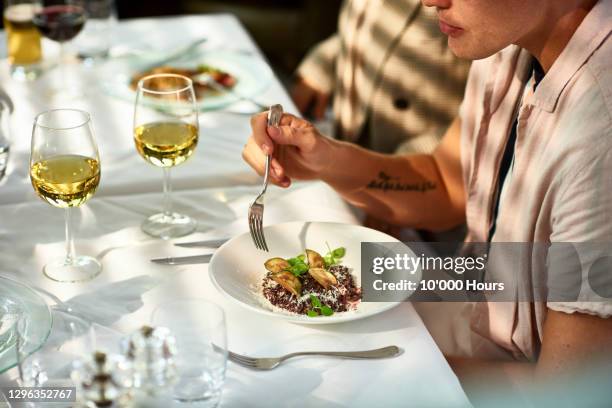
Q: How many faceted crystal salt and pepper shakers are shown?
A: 2